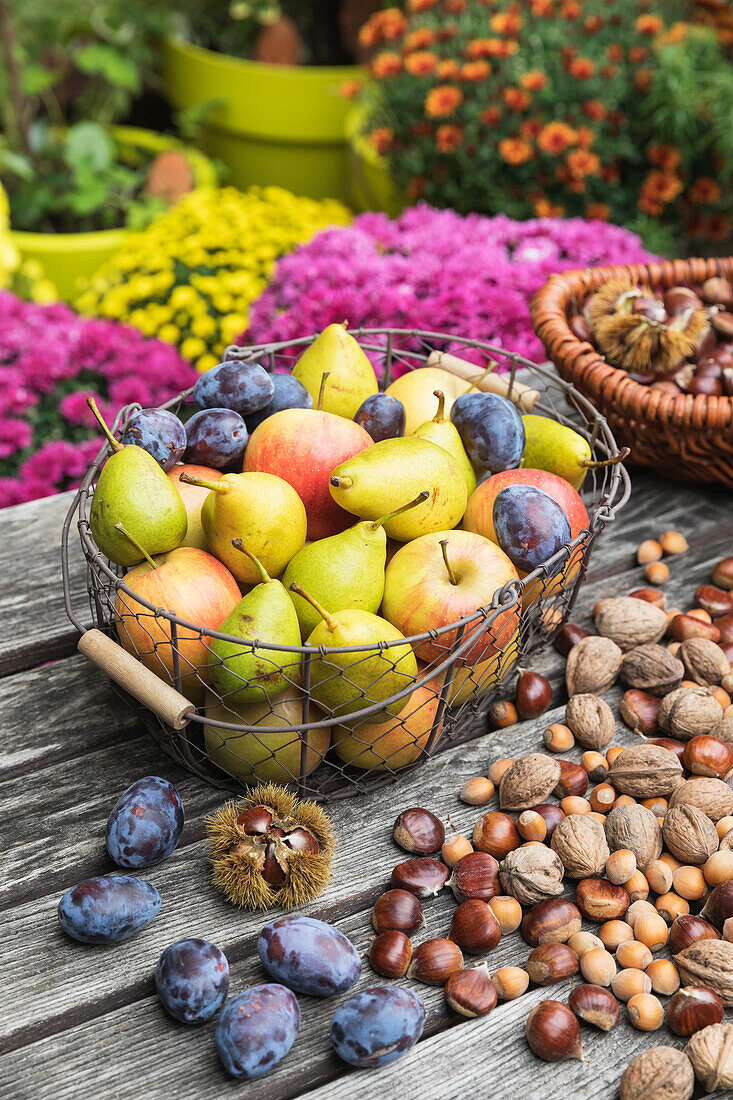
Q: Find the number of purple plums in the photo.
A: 13